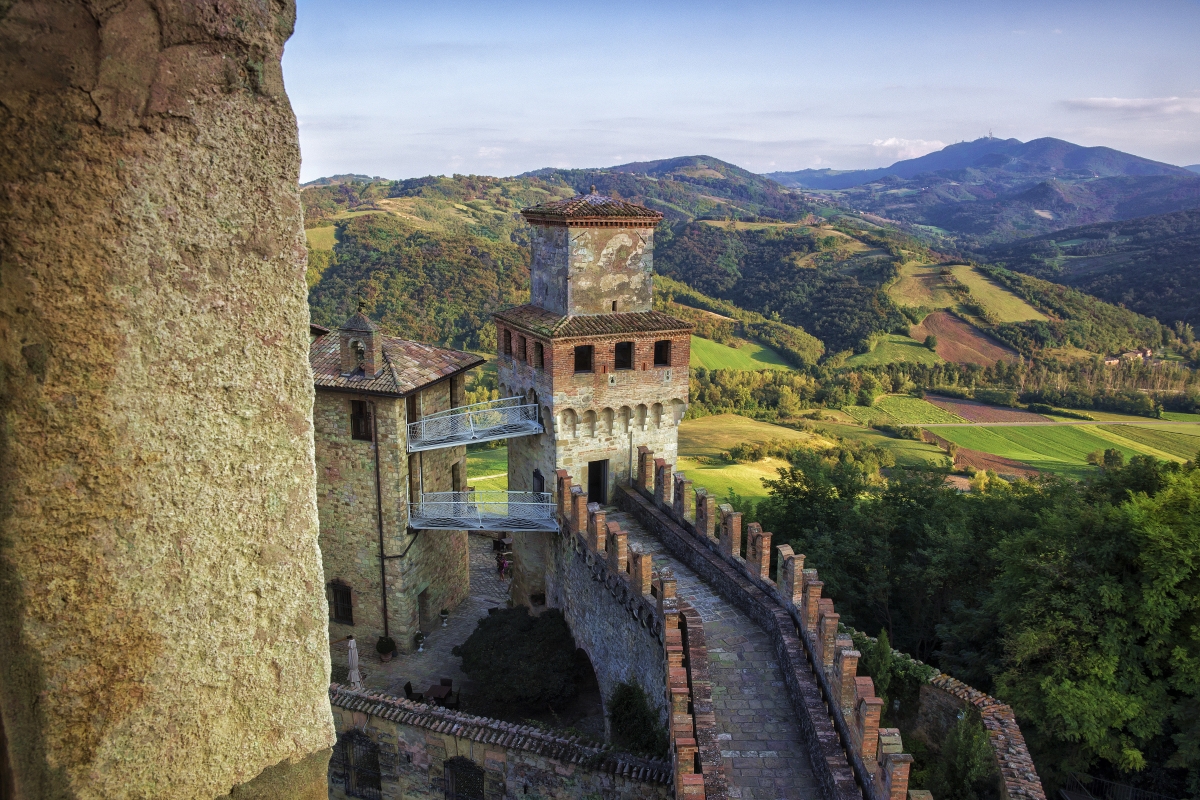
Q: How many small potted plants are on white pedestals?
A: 2